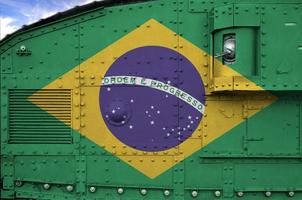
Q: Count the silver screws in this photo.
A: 12